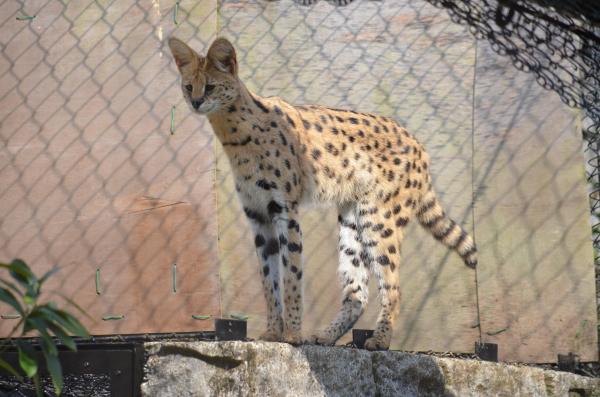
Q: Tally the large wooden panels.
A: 3